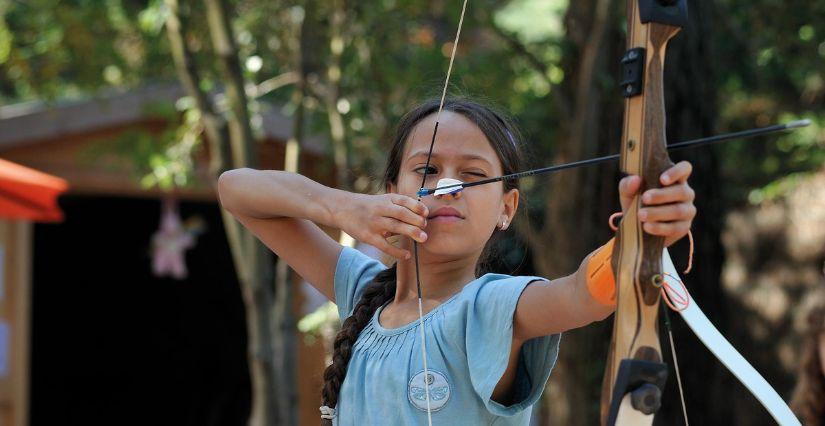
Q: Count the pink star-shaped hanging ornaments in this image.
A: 1